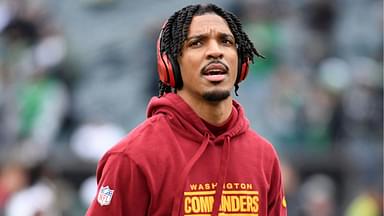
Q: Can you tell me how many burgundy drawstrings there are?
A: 2